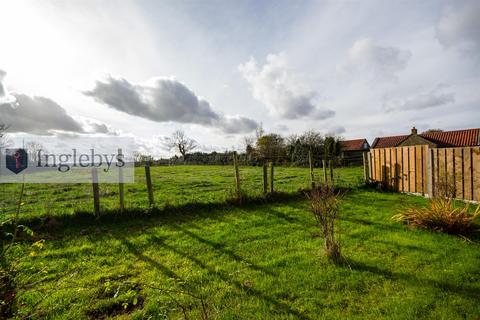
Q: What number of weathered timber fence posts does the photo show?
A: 10